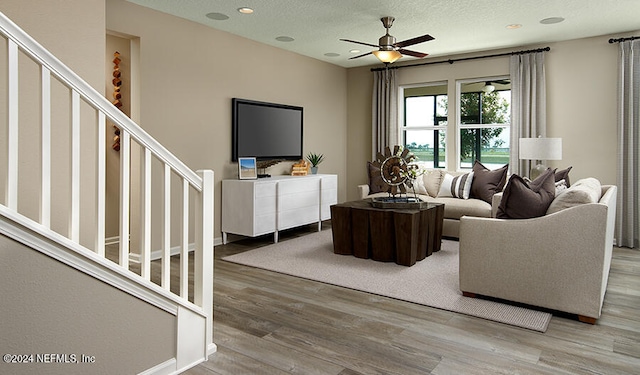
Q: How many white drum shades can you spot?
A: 1